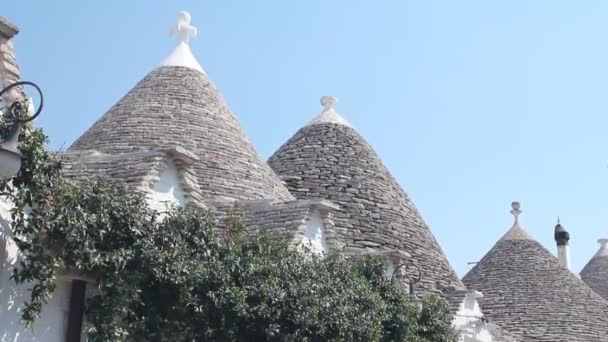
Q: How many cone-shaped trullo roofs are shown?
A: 4